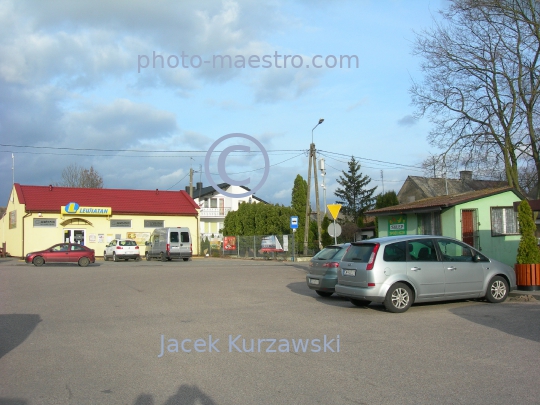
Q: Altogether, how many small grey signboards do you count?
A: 3